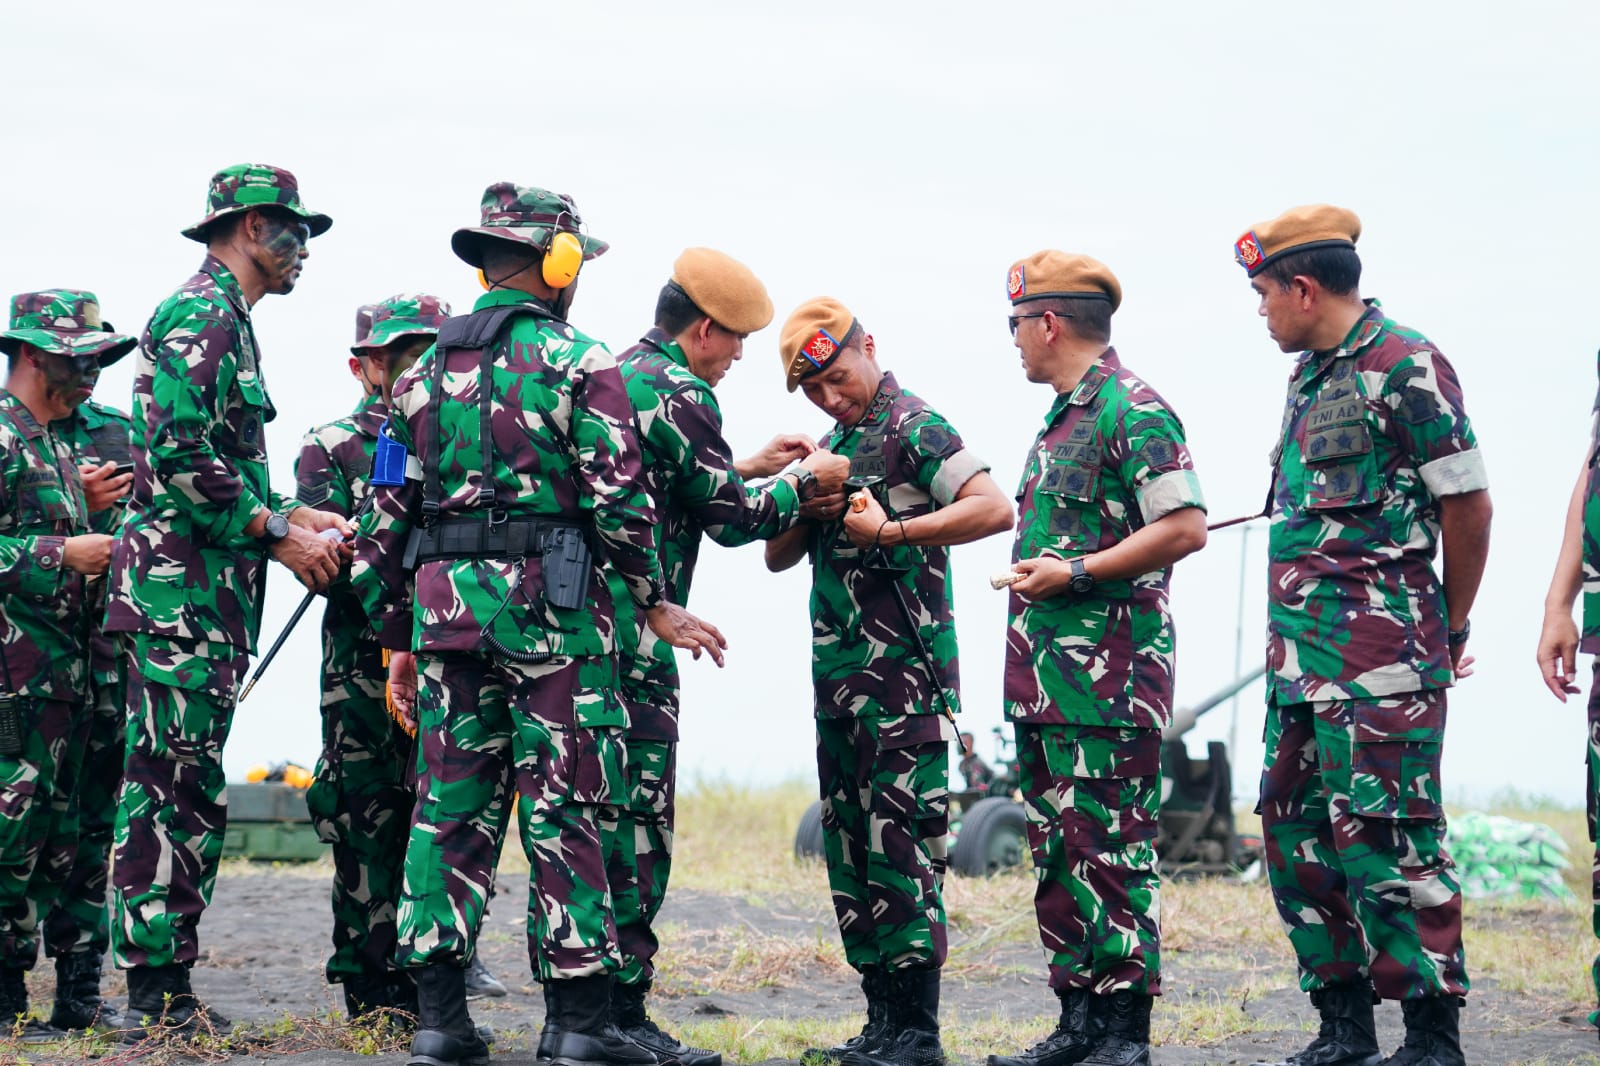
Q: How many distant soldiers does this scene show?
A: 1